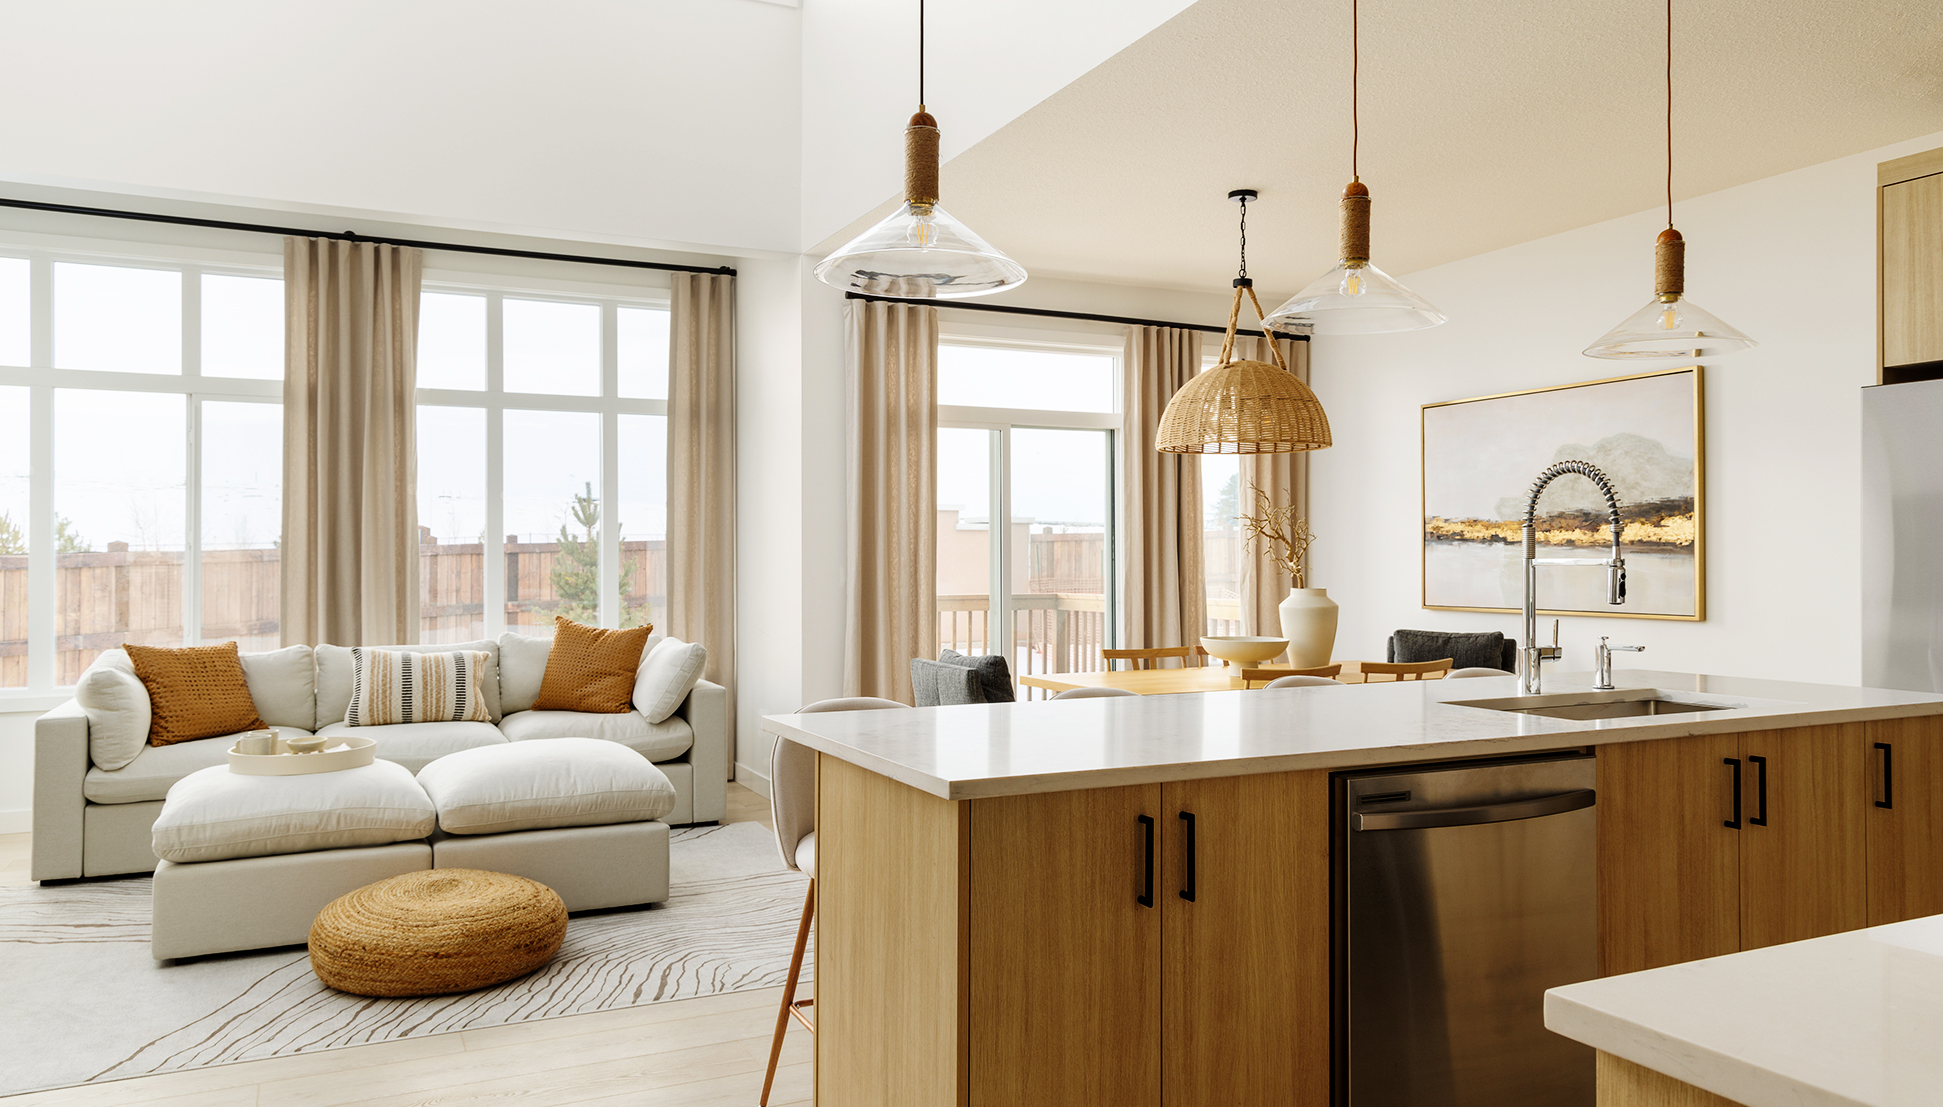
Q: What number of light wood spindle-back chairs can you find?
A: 4